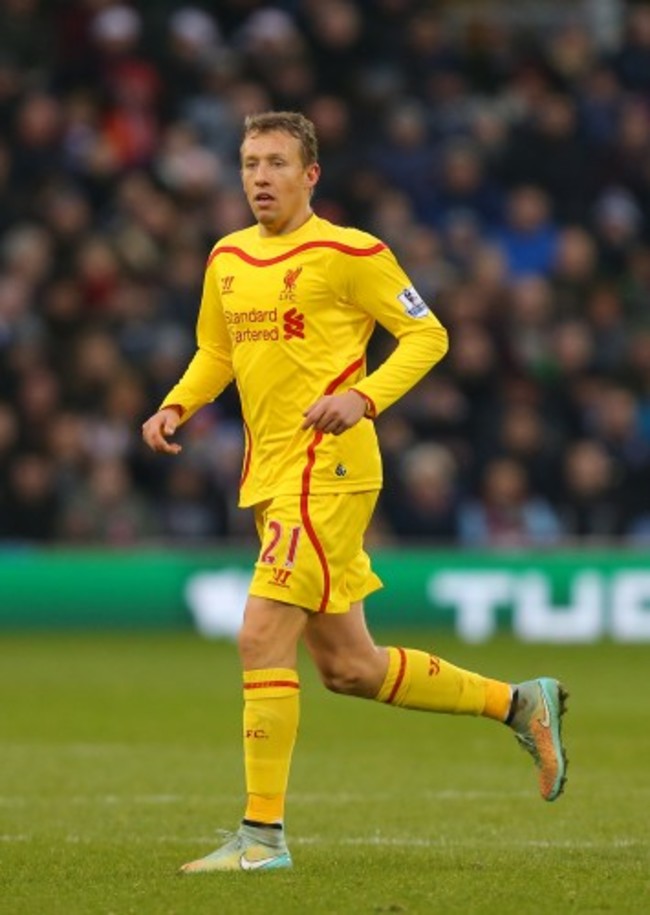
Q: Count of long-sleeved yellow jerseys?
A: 1